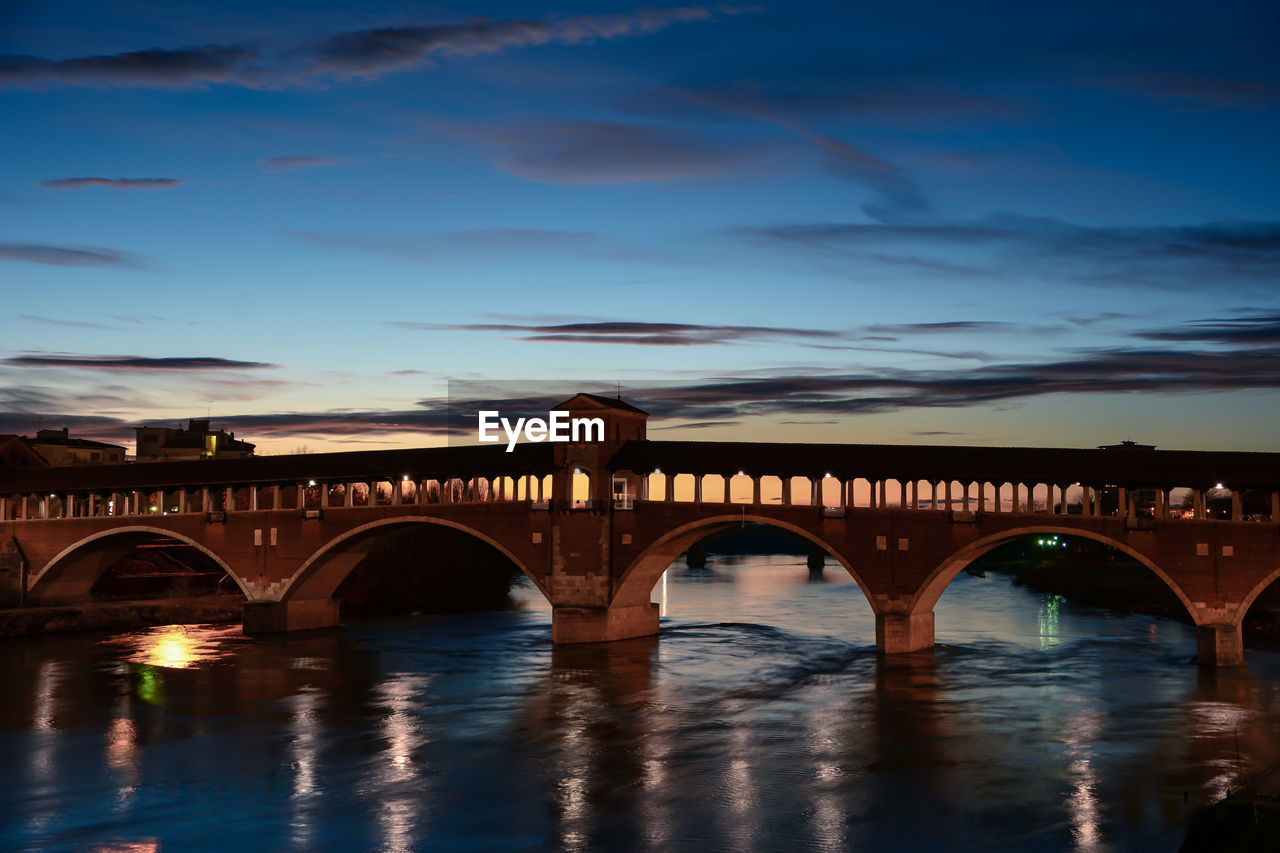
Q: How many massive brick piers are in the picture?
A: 4